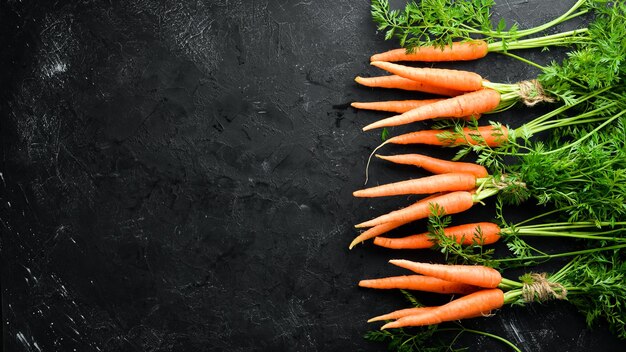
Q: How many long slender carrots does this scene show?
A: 15